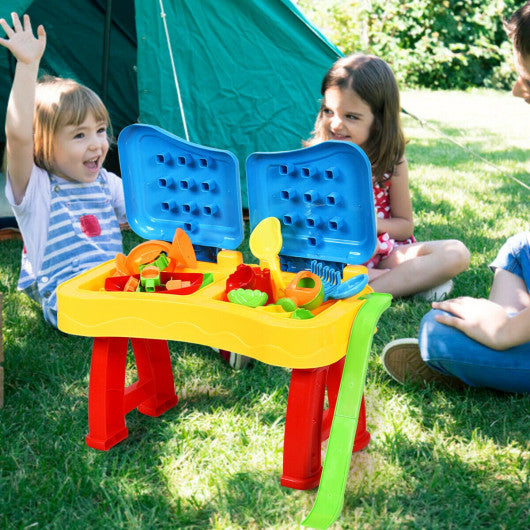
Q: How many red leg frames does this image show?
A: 2